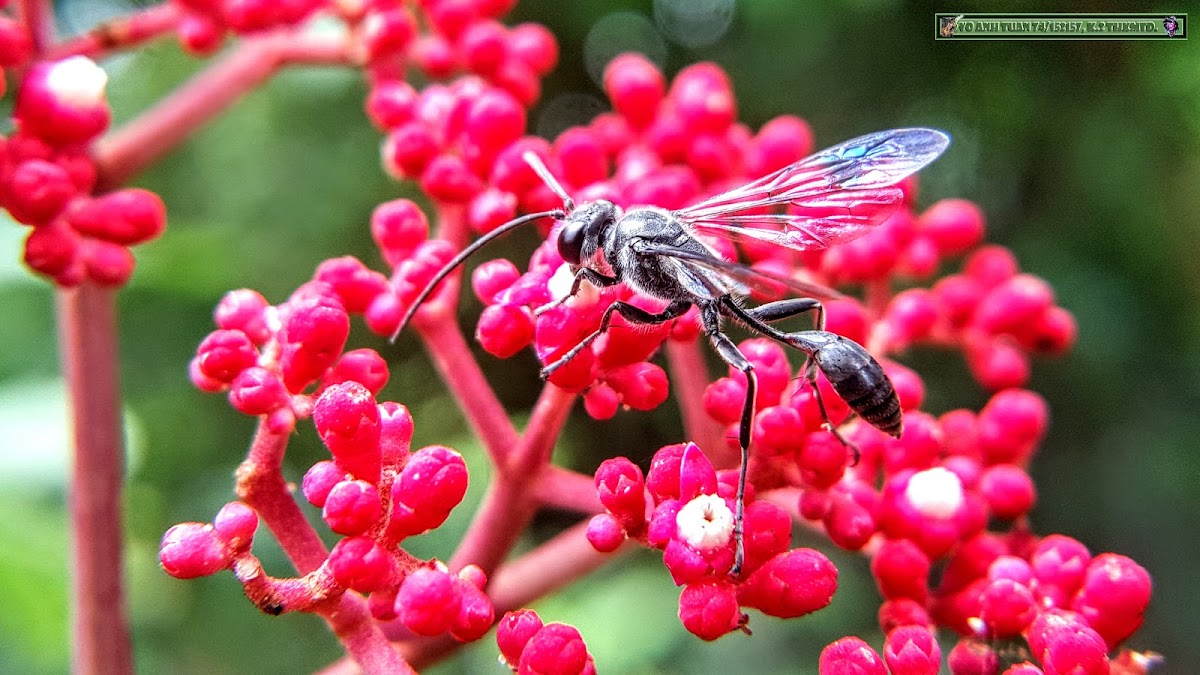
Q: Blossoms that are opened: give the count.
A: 4